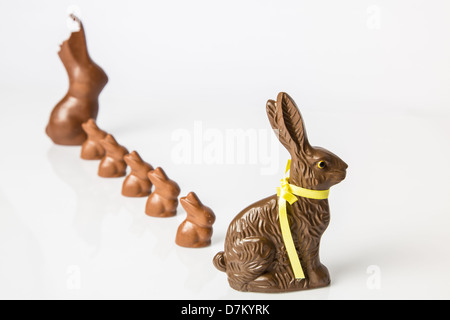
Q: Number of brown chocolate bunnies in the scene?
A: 7